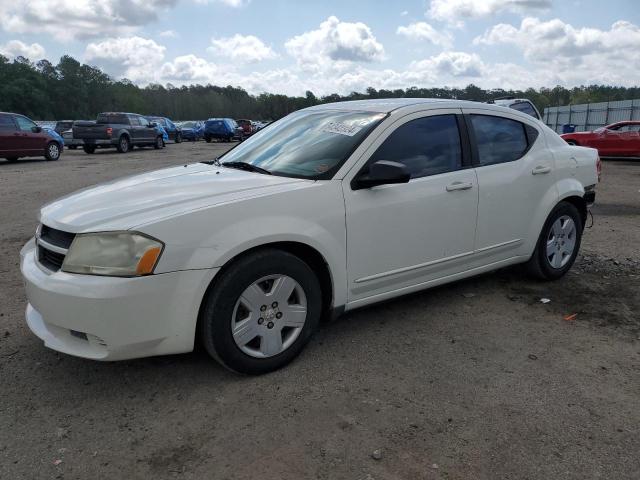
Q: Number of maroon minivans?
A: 1